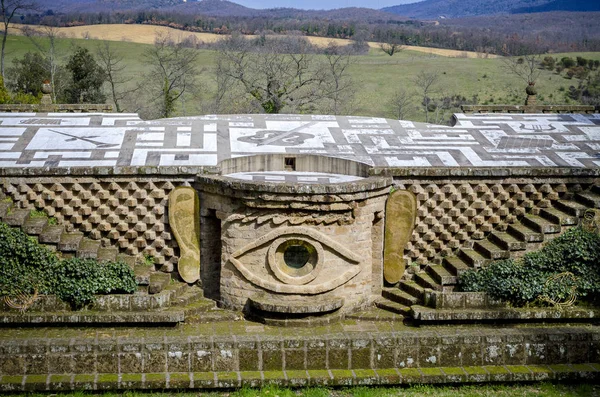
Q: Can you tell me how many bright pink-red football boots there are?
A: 0